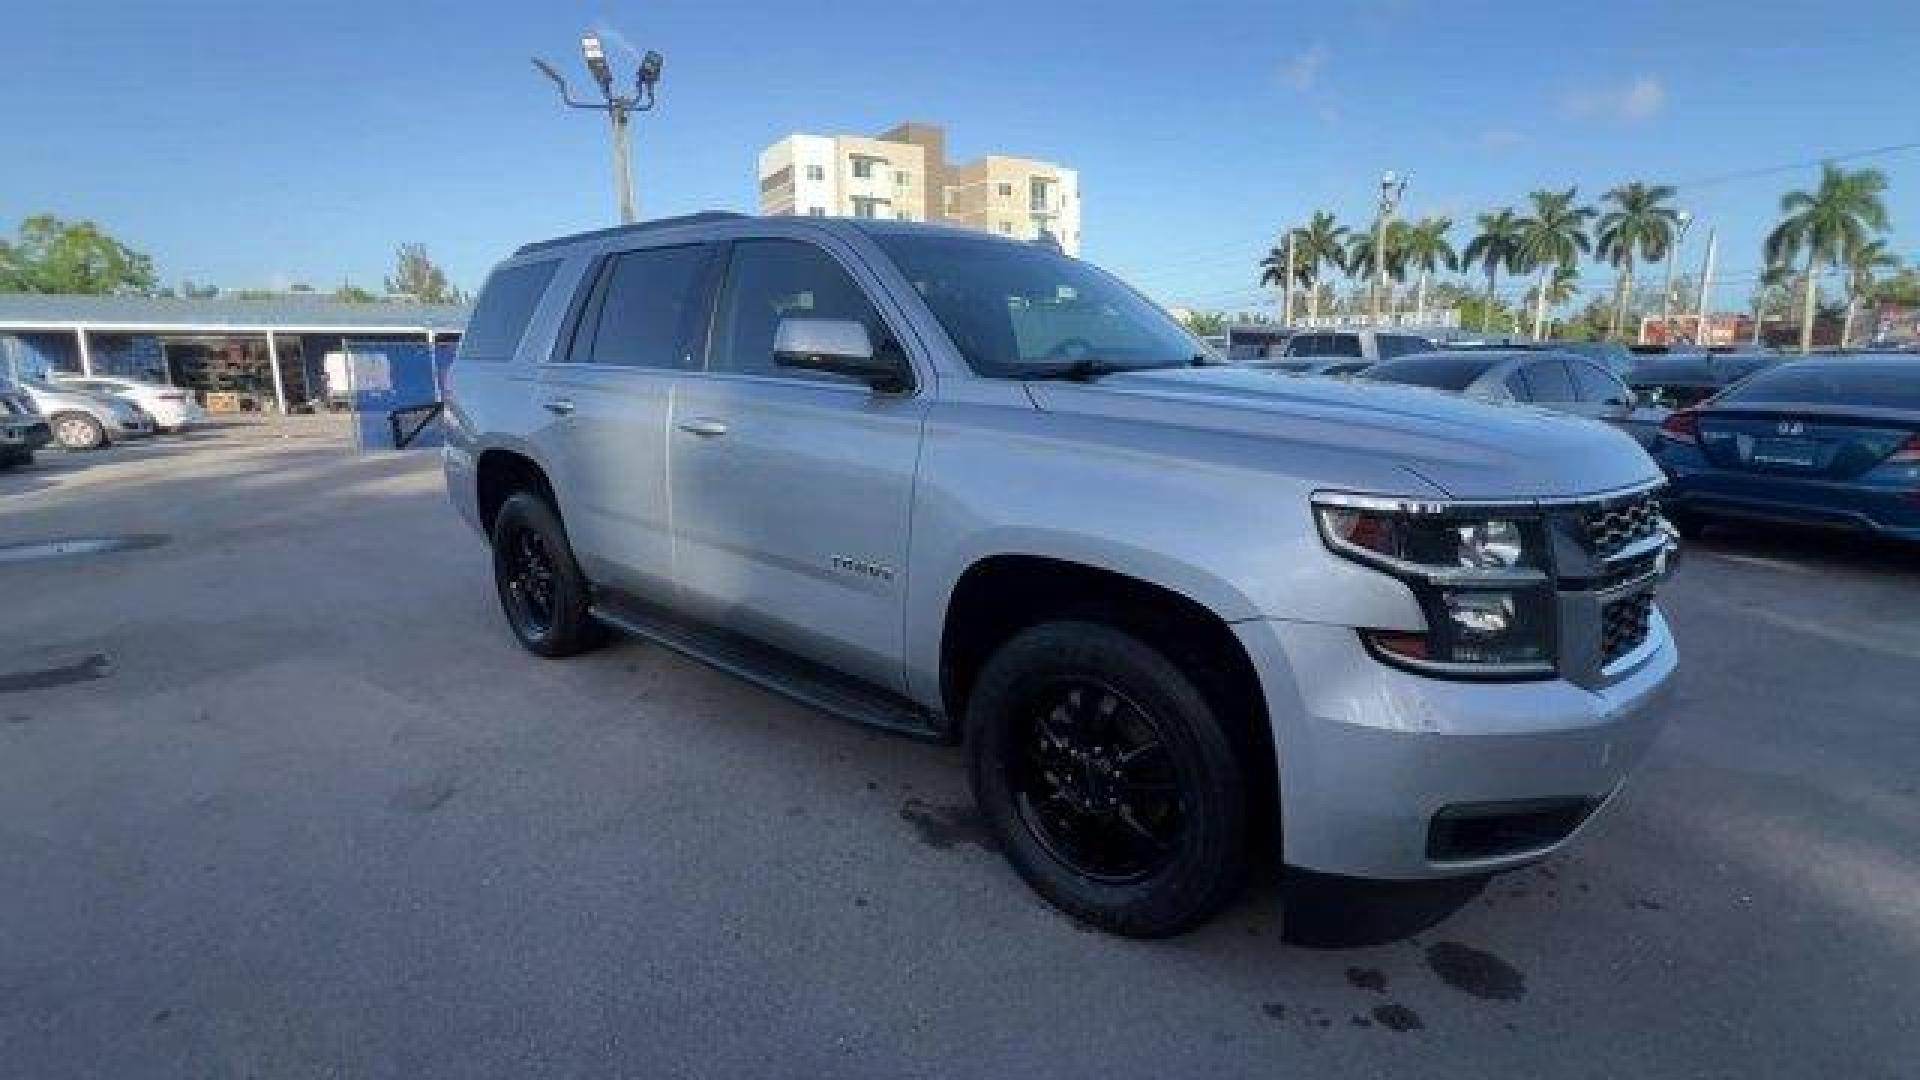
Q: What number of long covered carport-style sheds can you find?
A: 1